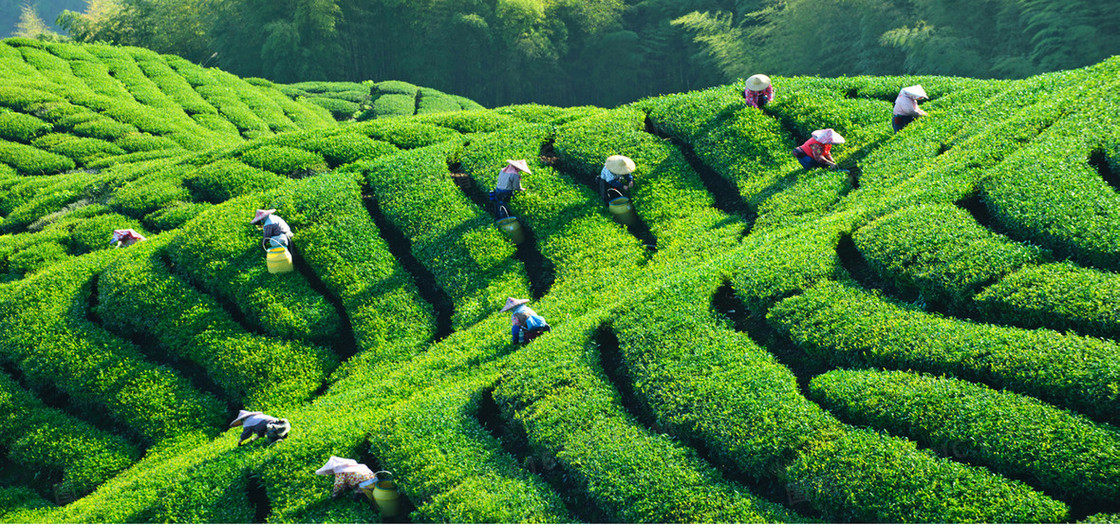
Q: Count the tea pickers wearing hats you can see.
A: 10